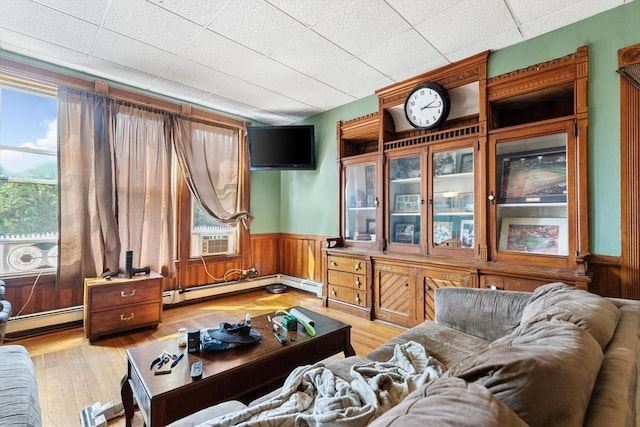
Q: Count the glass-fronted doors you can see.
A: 4